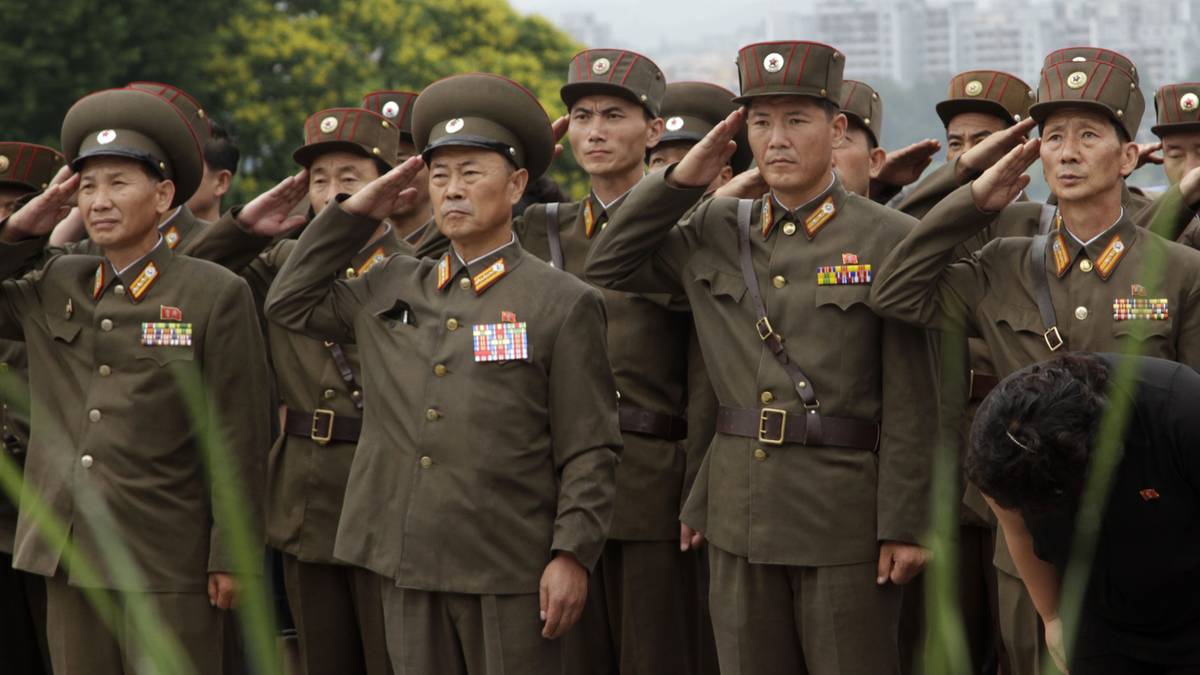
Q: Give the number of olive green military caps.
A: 14